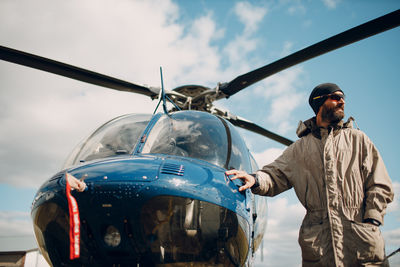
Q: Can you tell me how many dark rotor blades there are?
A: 3